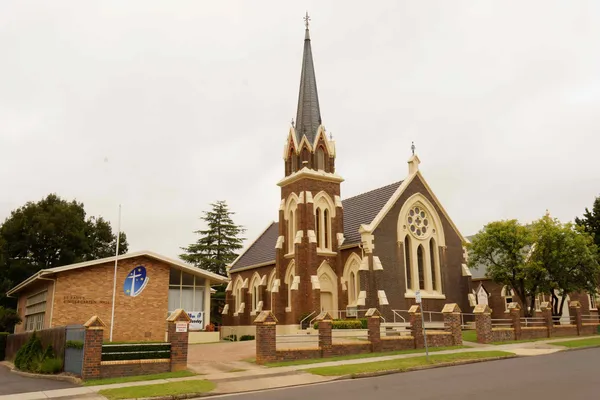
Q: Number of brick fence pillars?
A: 11